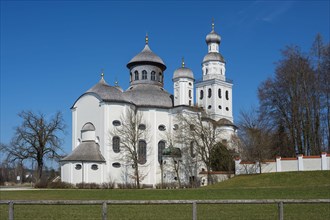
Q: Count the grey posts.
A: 4